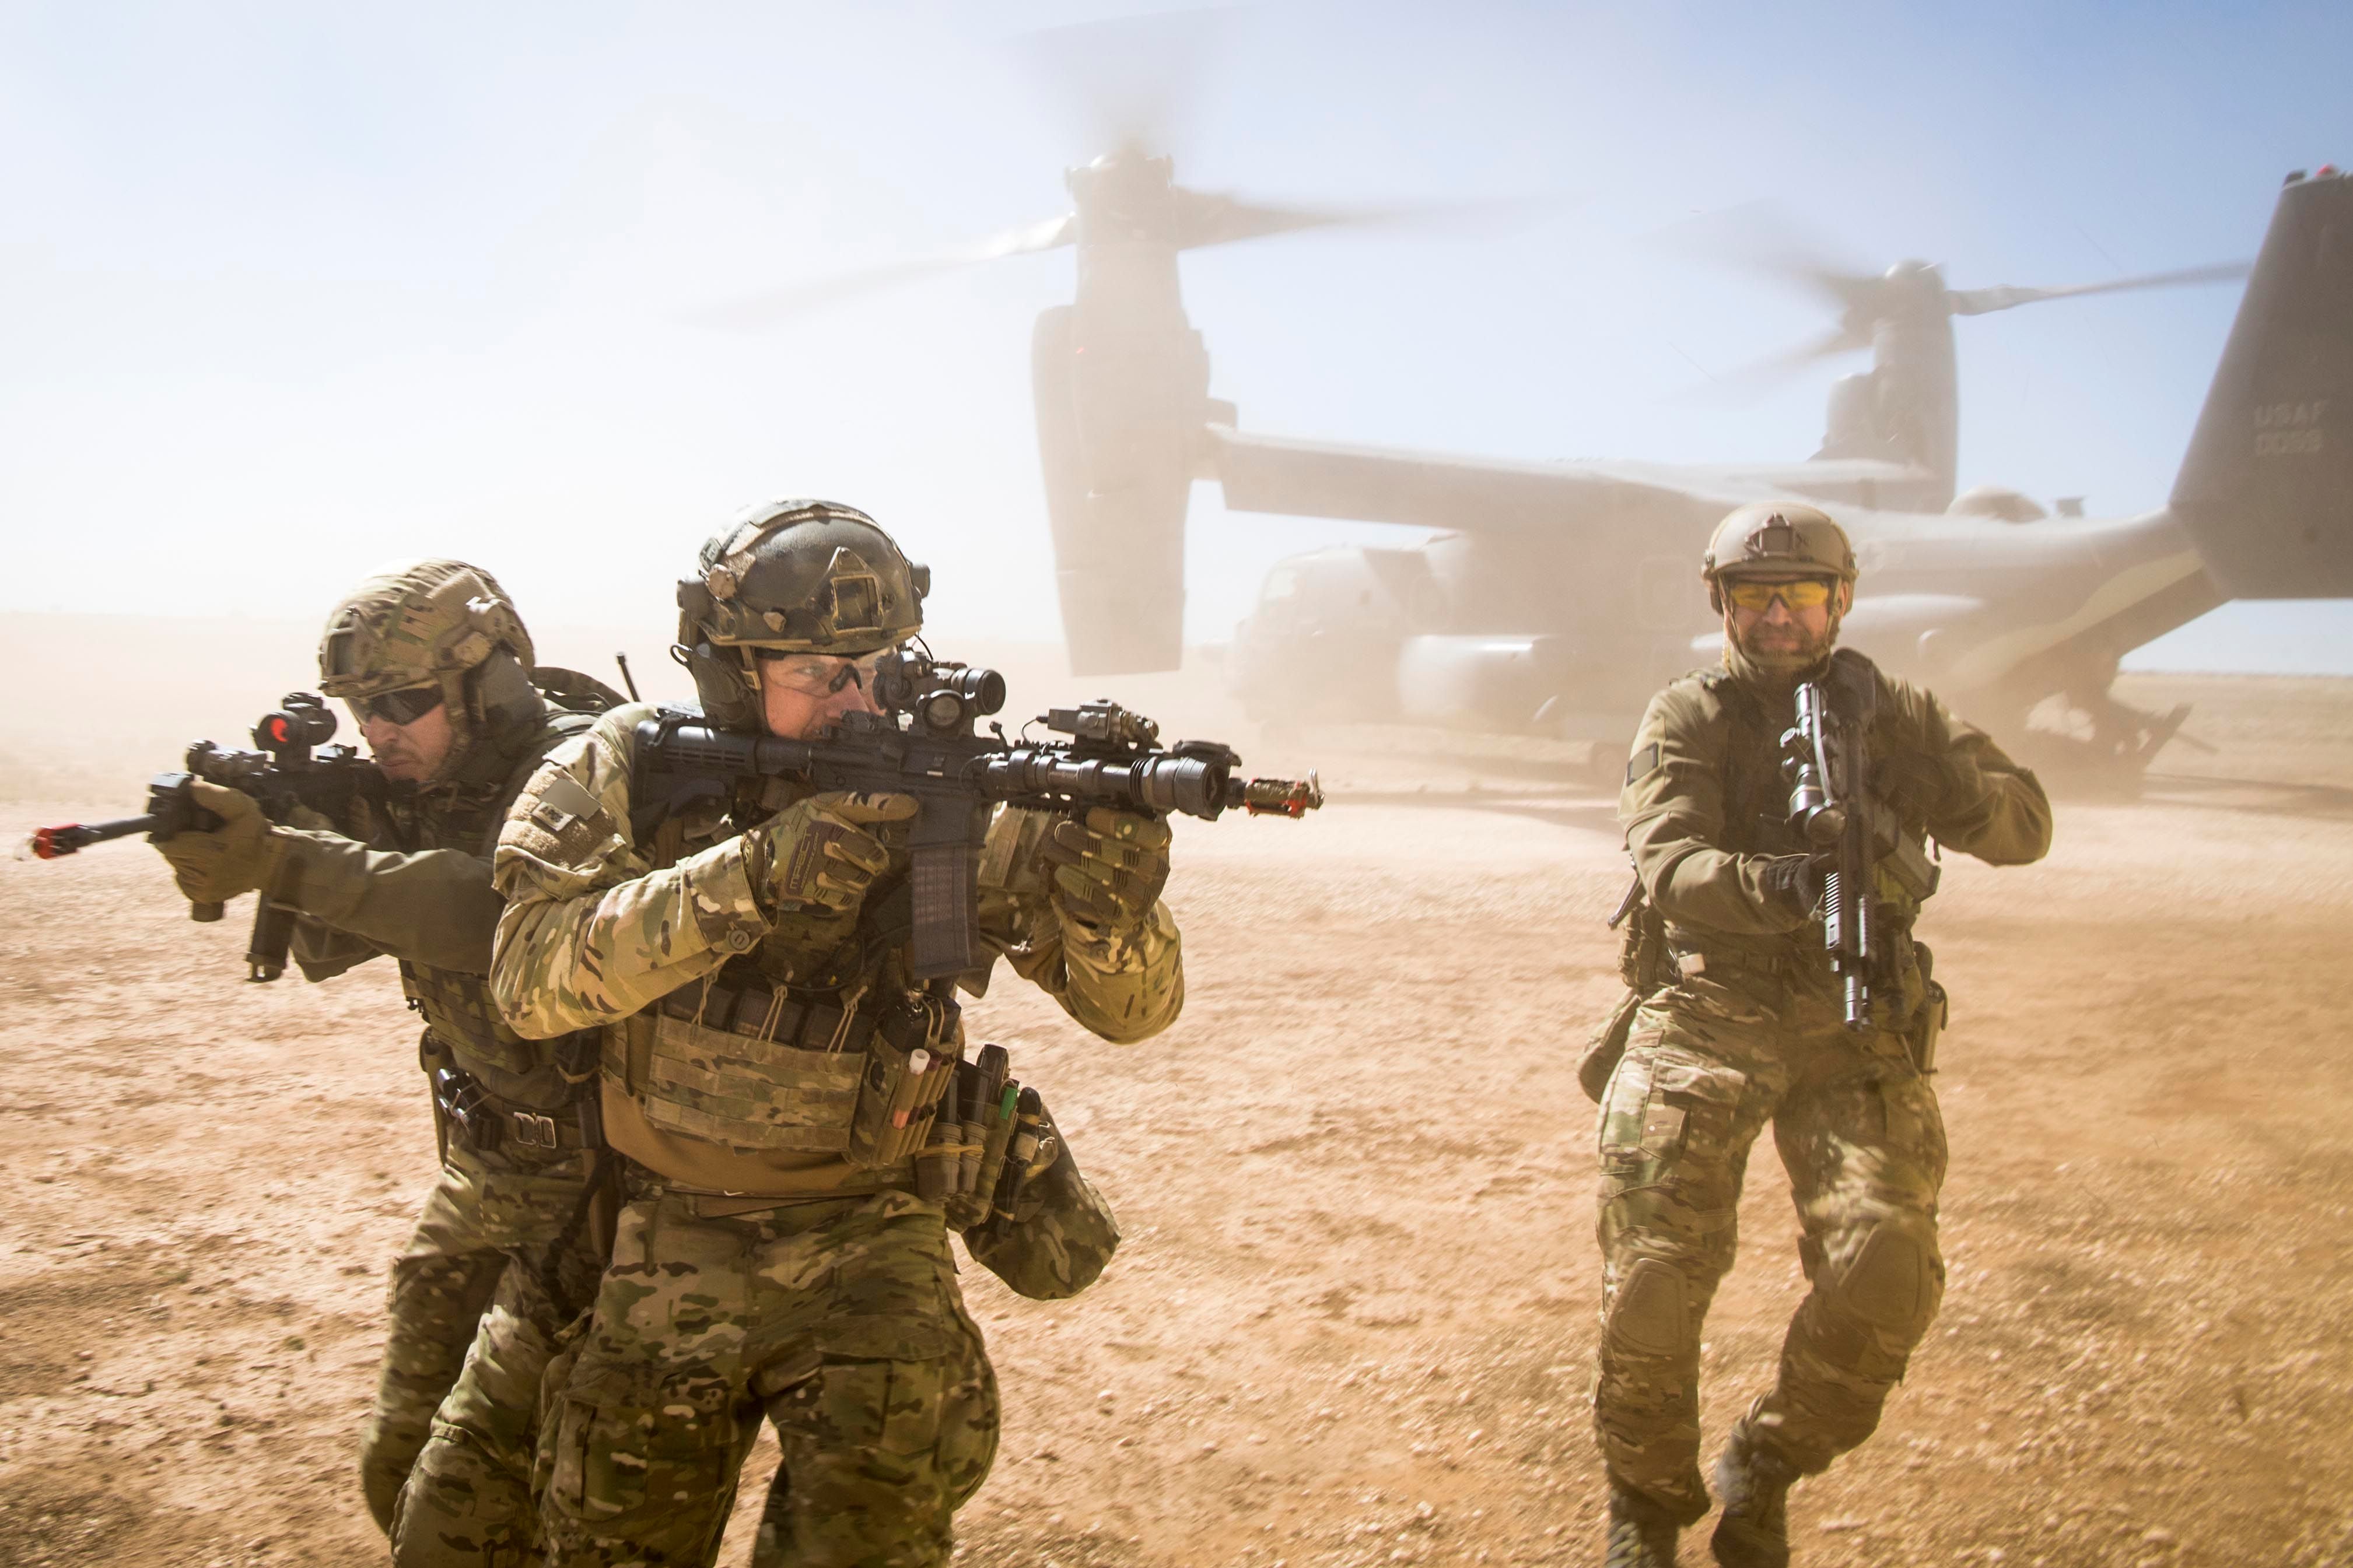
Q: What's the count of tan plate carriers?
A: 1